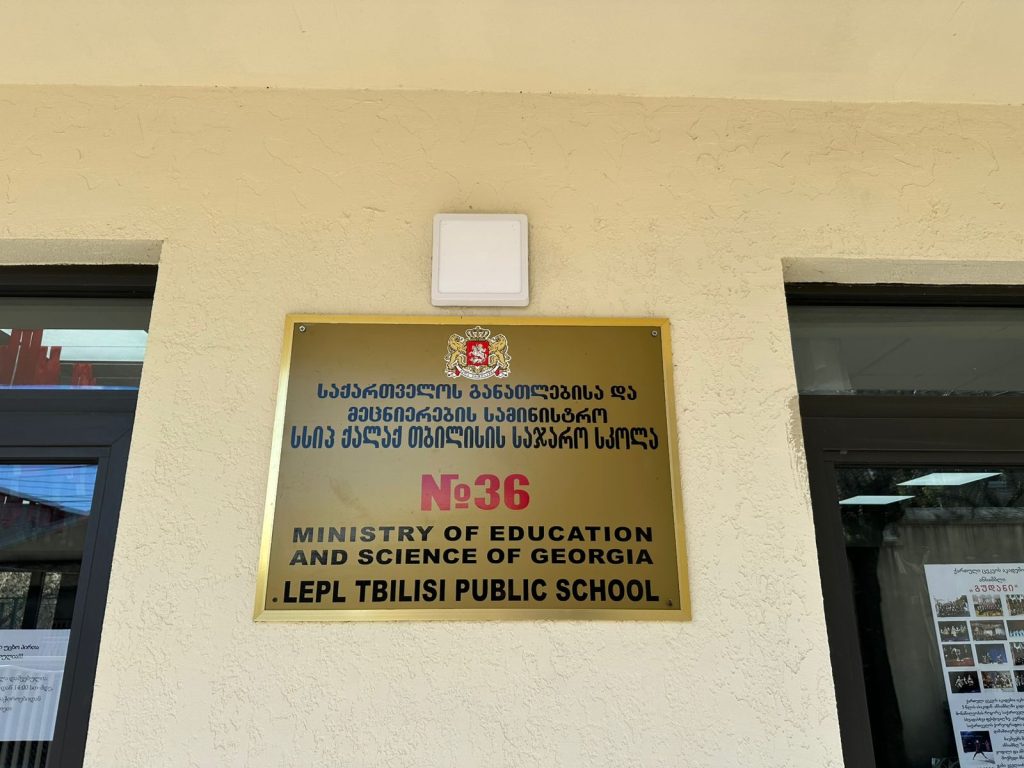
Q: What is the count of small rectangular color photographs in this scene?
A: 13